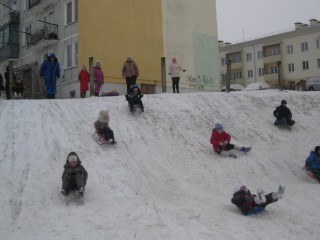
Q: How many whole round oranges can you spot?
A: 0